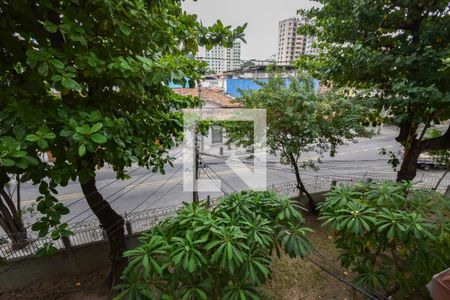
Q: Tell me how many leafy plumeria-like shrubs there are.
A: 2